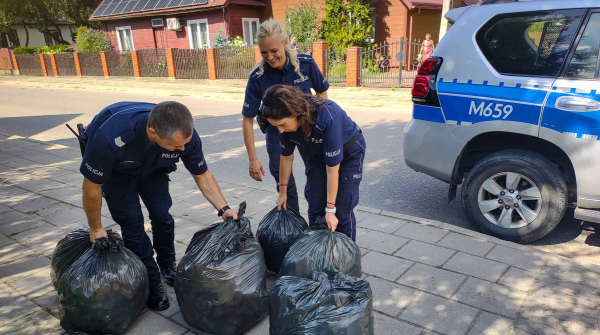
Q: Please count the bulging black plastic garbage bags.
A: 6